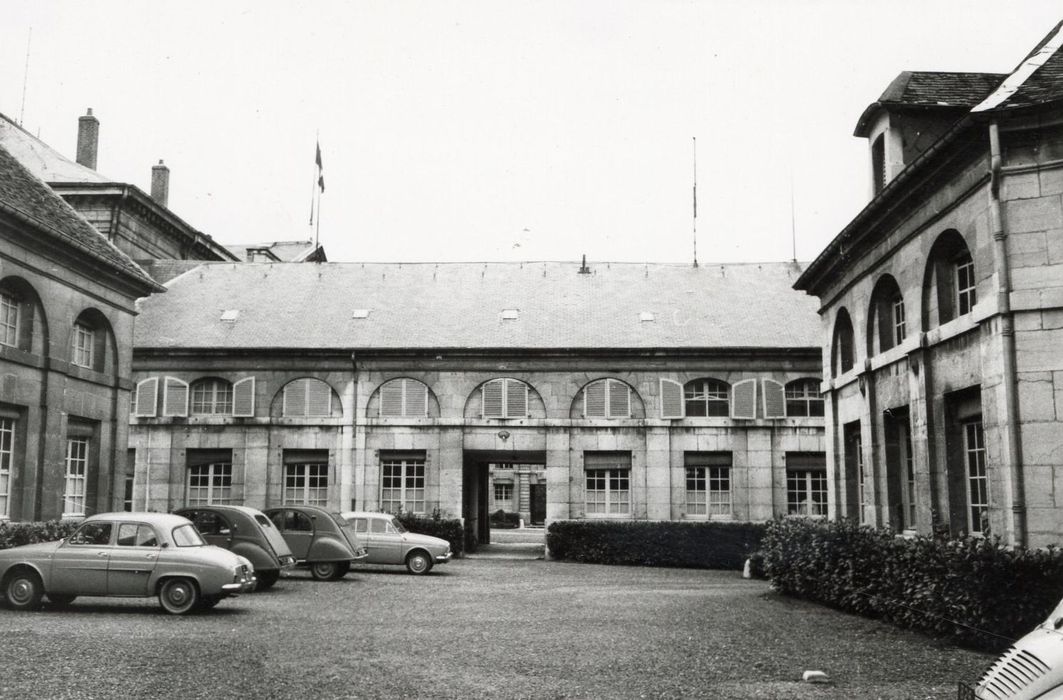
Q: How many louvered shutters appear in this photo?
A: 14